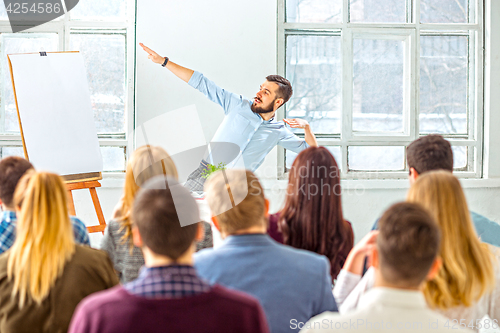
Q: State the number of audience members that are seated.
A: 9